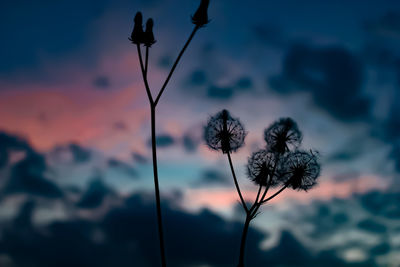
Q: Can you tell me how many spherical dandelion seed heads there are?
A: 4